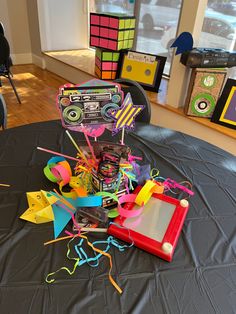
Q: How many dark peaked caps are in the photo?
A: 0